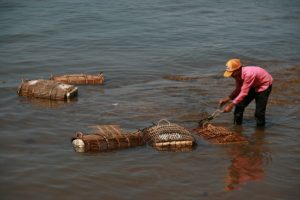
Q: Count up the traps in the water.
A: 5